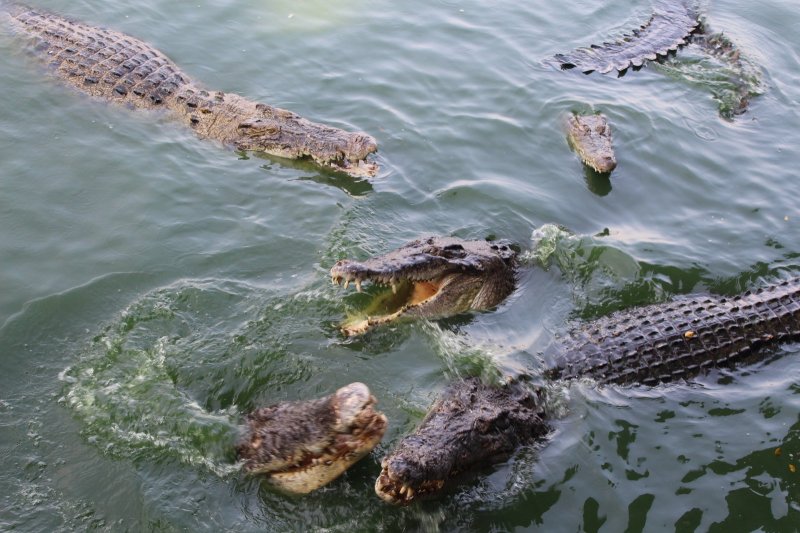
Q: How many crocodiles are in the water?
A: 6